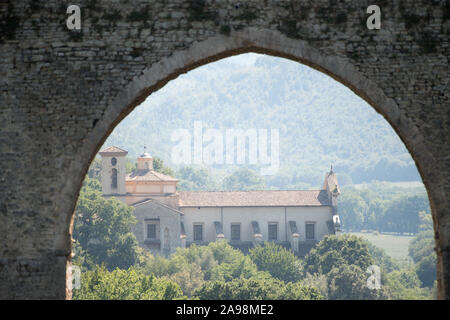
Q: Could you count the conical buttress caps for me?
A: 4